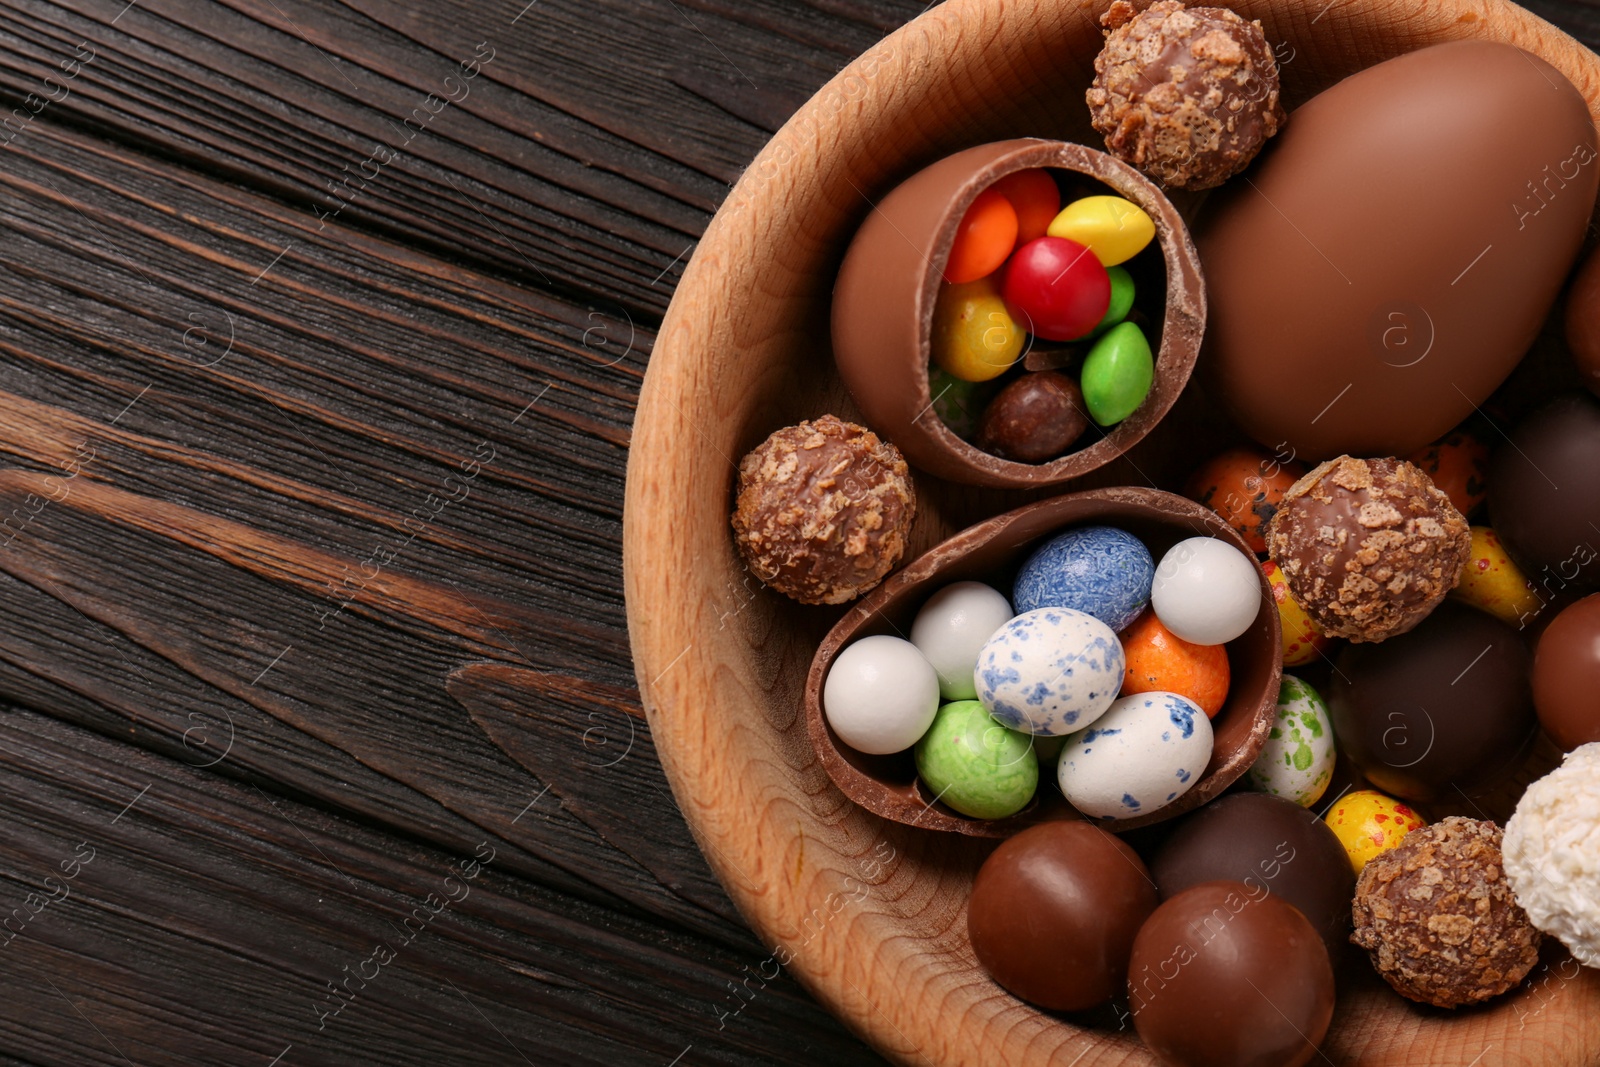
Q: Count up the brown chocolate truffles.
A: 4